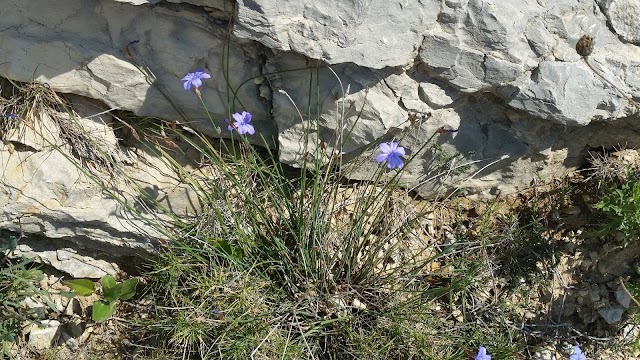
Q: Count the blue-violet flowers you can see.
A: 5